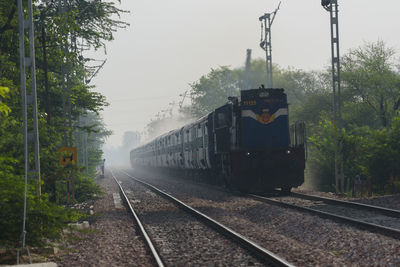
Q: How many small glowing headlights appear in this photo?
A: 2